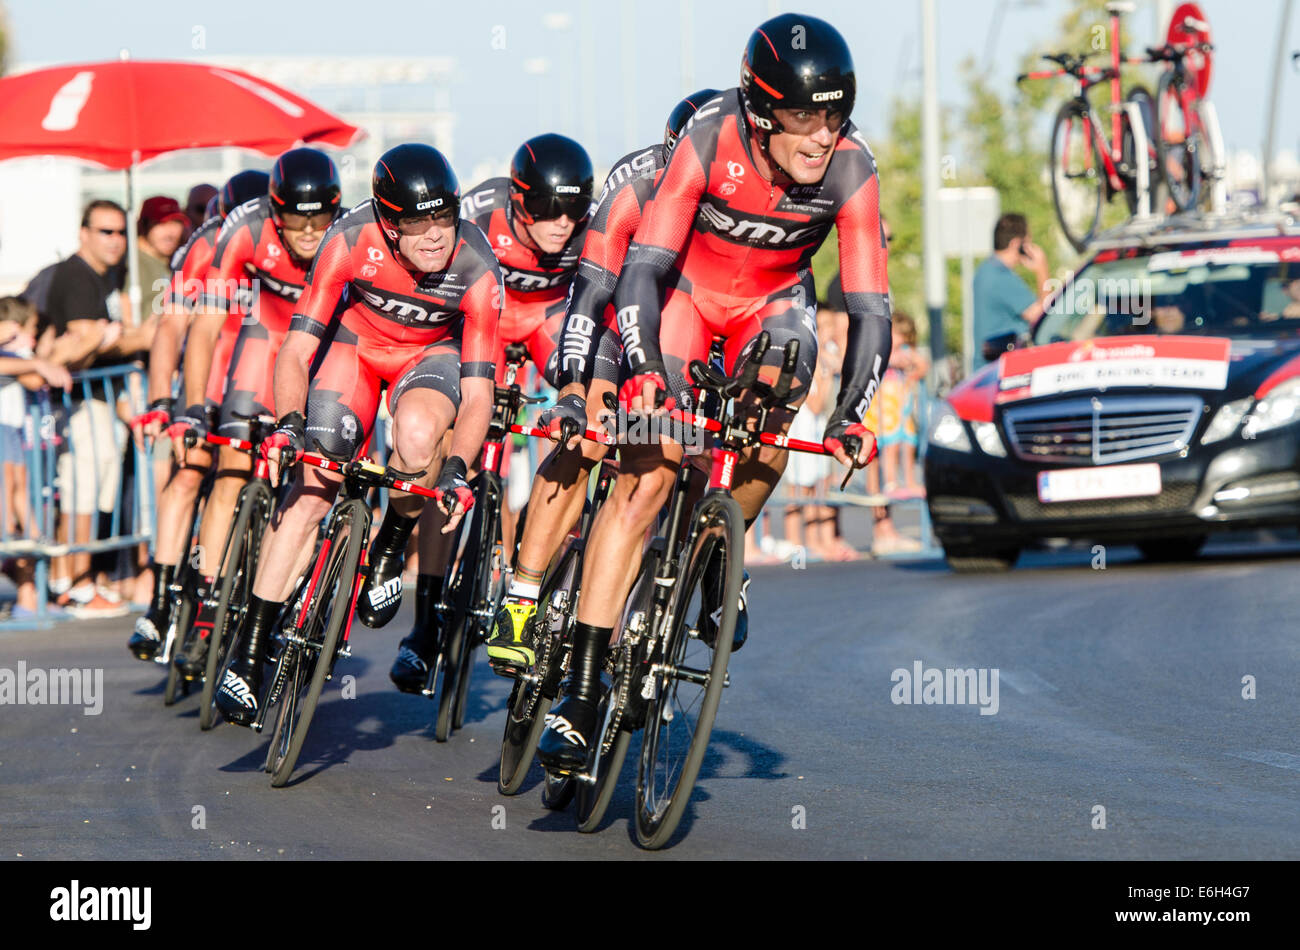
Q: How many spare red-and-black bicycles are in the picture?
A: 2